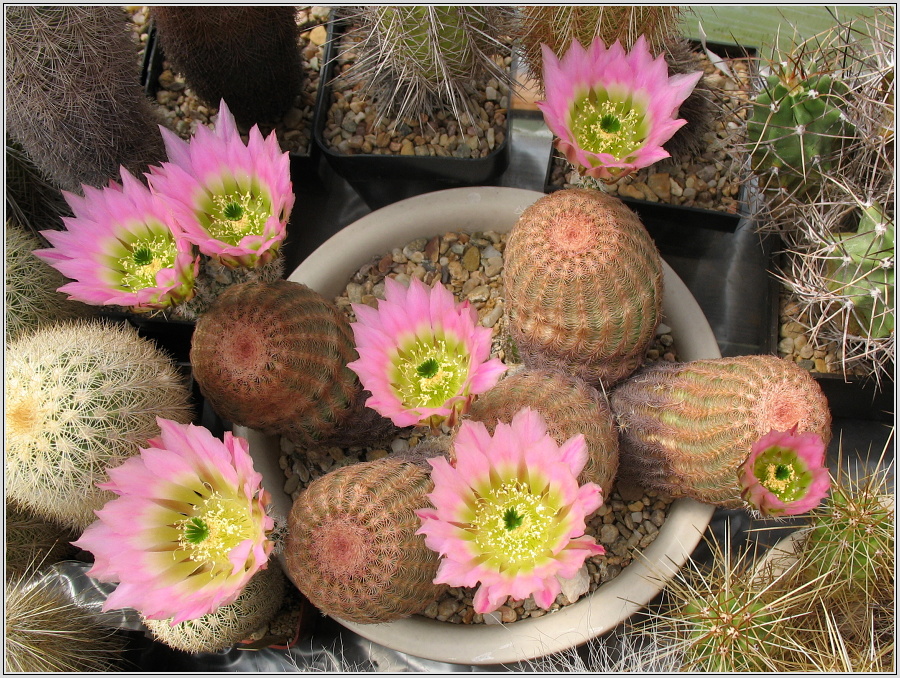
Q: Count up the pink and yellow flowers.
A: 7